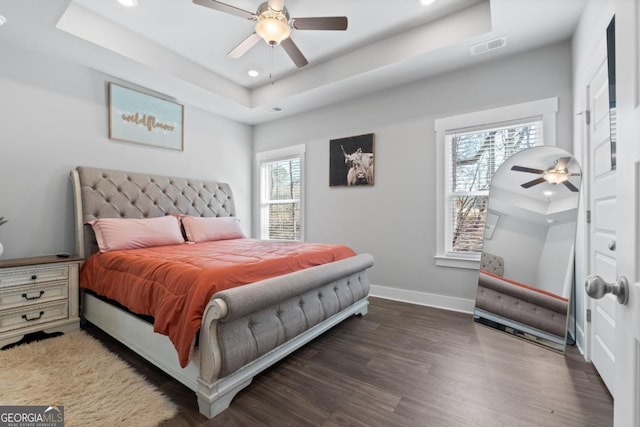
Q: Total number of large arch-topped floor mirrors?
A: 1